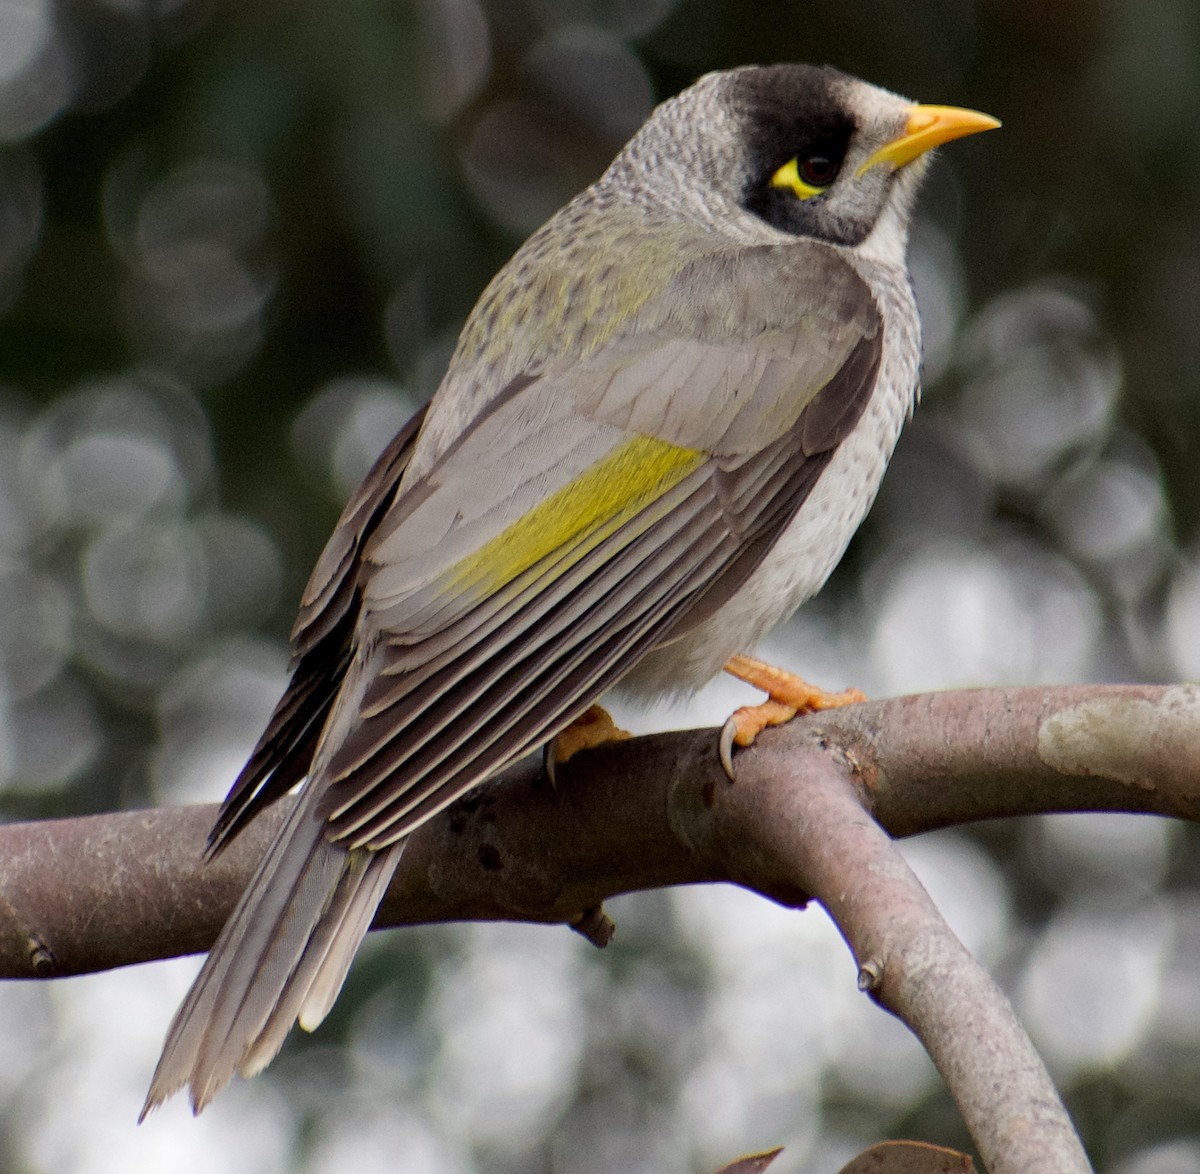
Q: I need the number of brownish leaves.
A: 2